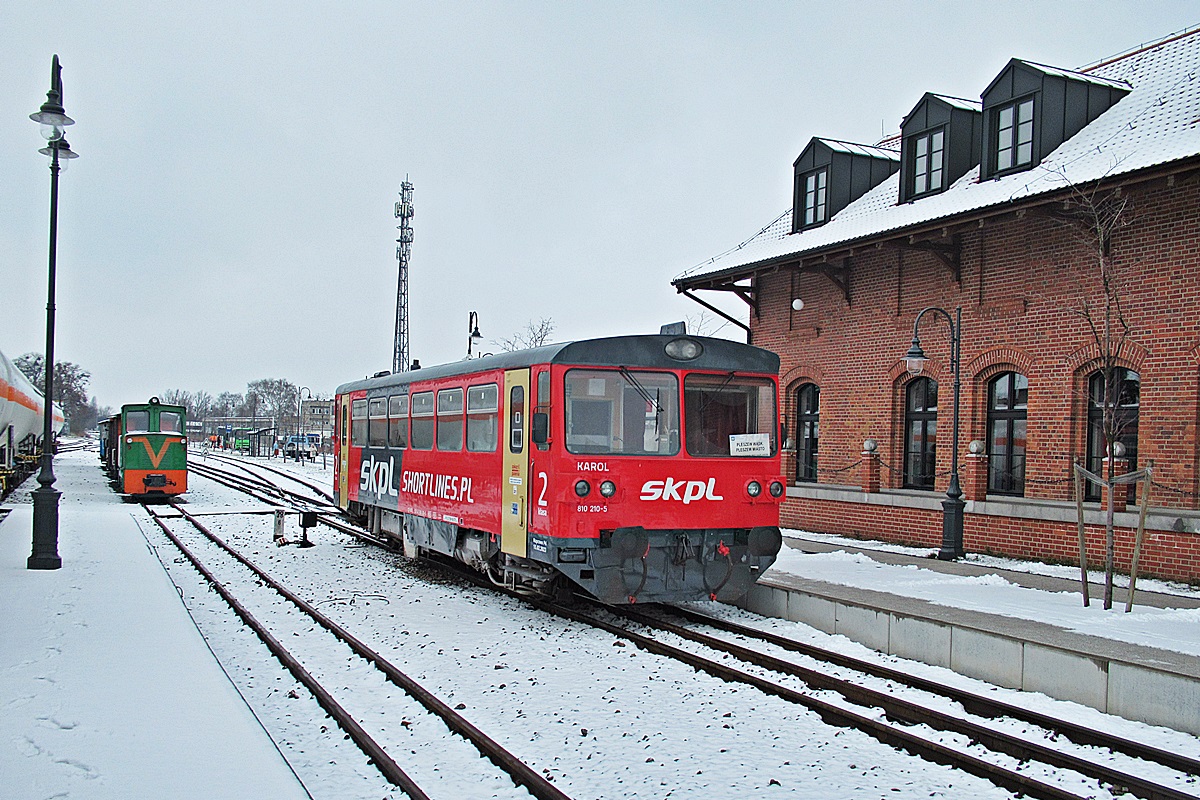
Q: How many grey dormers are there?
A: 3